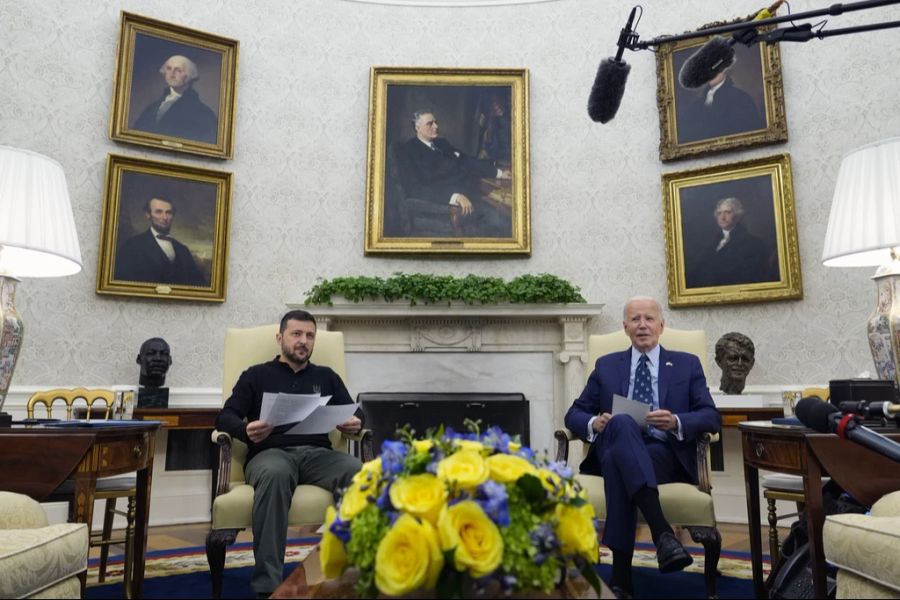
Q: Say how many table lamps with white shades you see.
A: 2